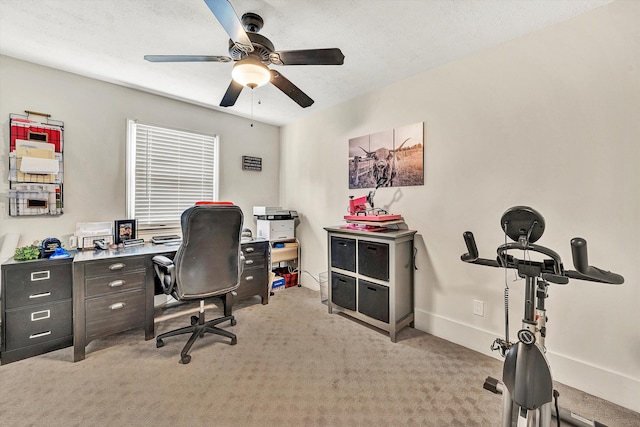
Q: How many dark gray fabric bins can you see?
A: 4